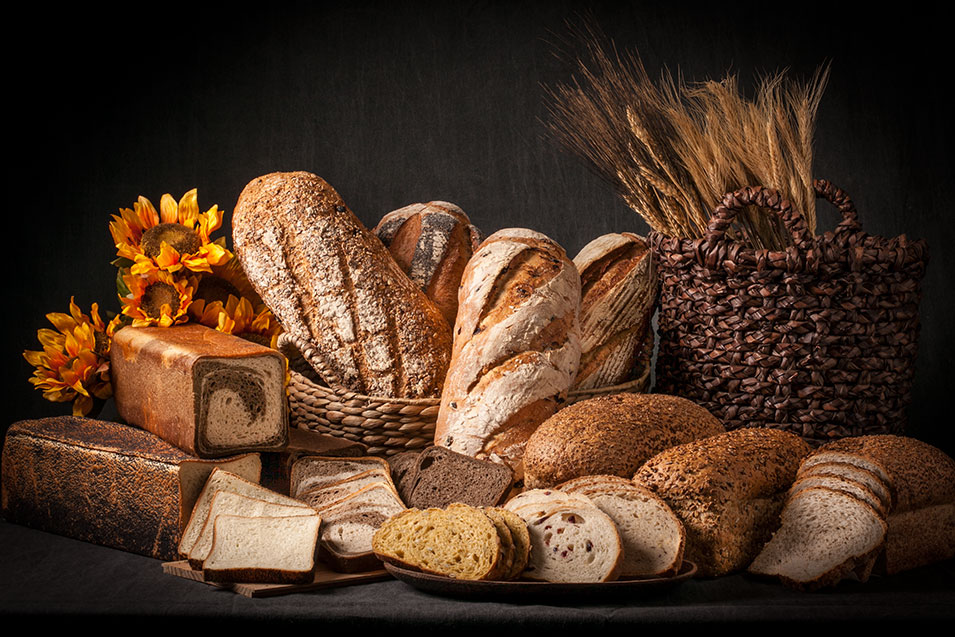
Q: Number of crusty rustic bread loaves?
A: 4